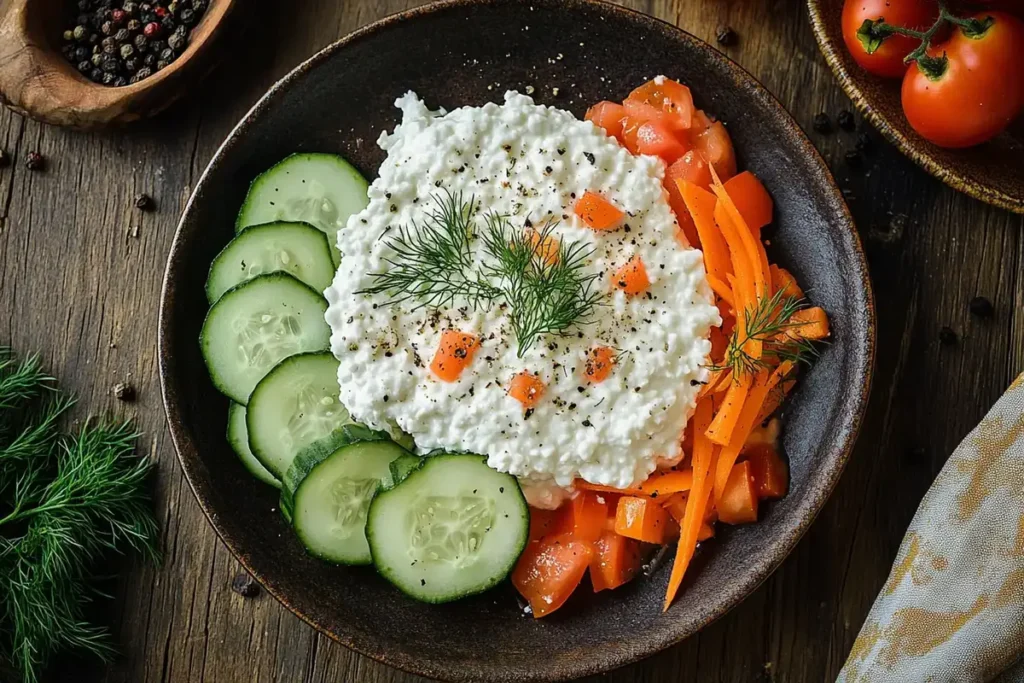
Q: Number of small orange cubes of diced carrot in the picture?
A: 6